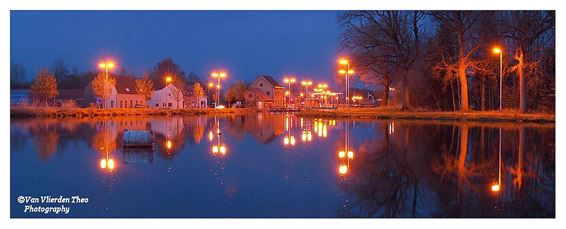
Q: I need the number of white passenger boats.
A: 0